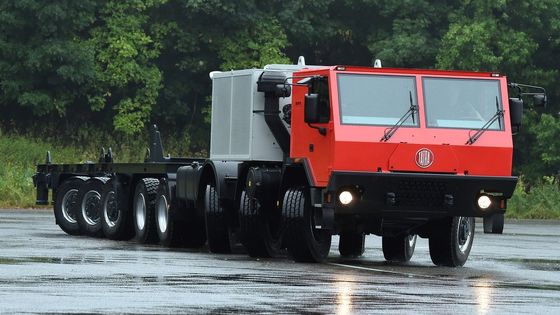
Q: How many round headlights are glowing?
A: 2